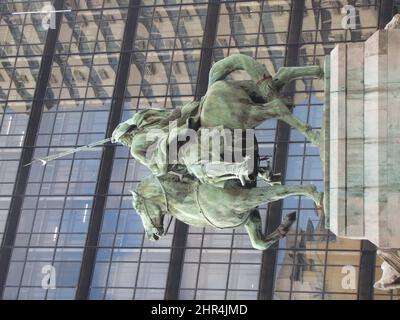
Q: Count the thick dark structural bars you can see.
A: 5